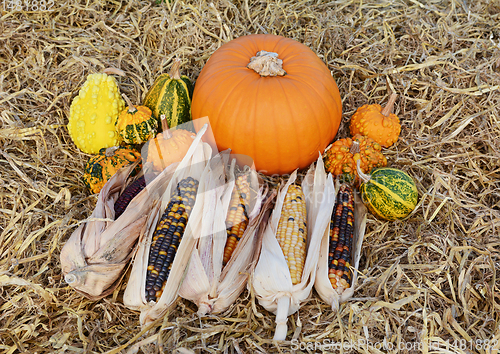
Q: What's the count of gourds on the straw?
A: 8